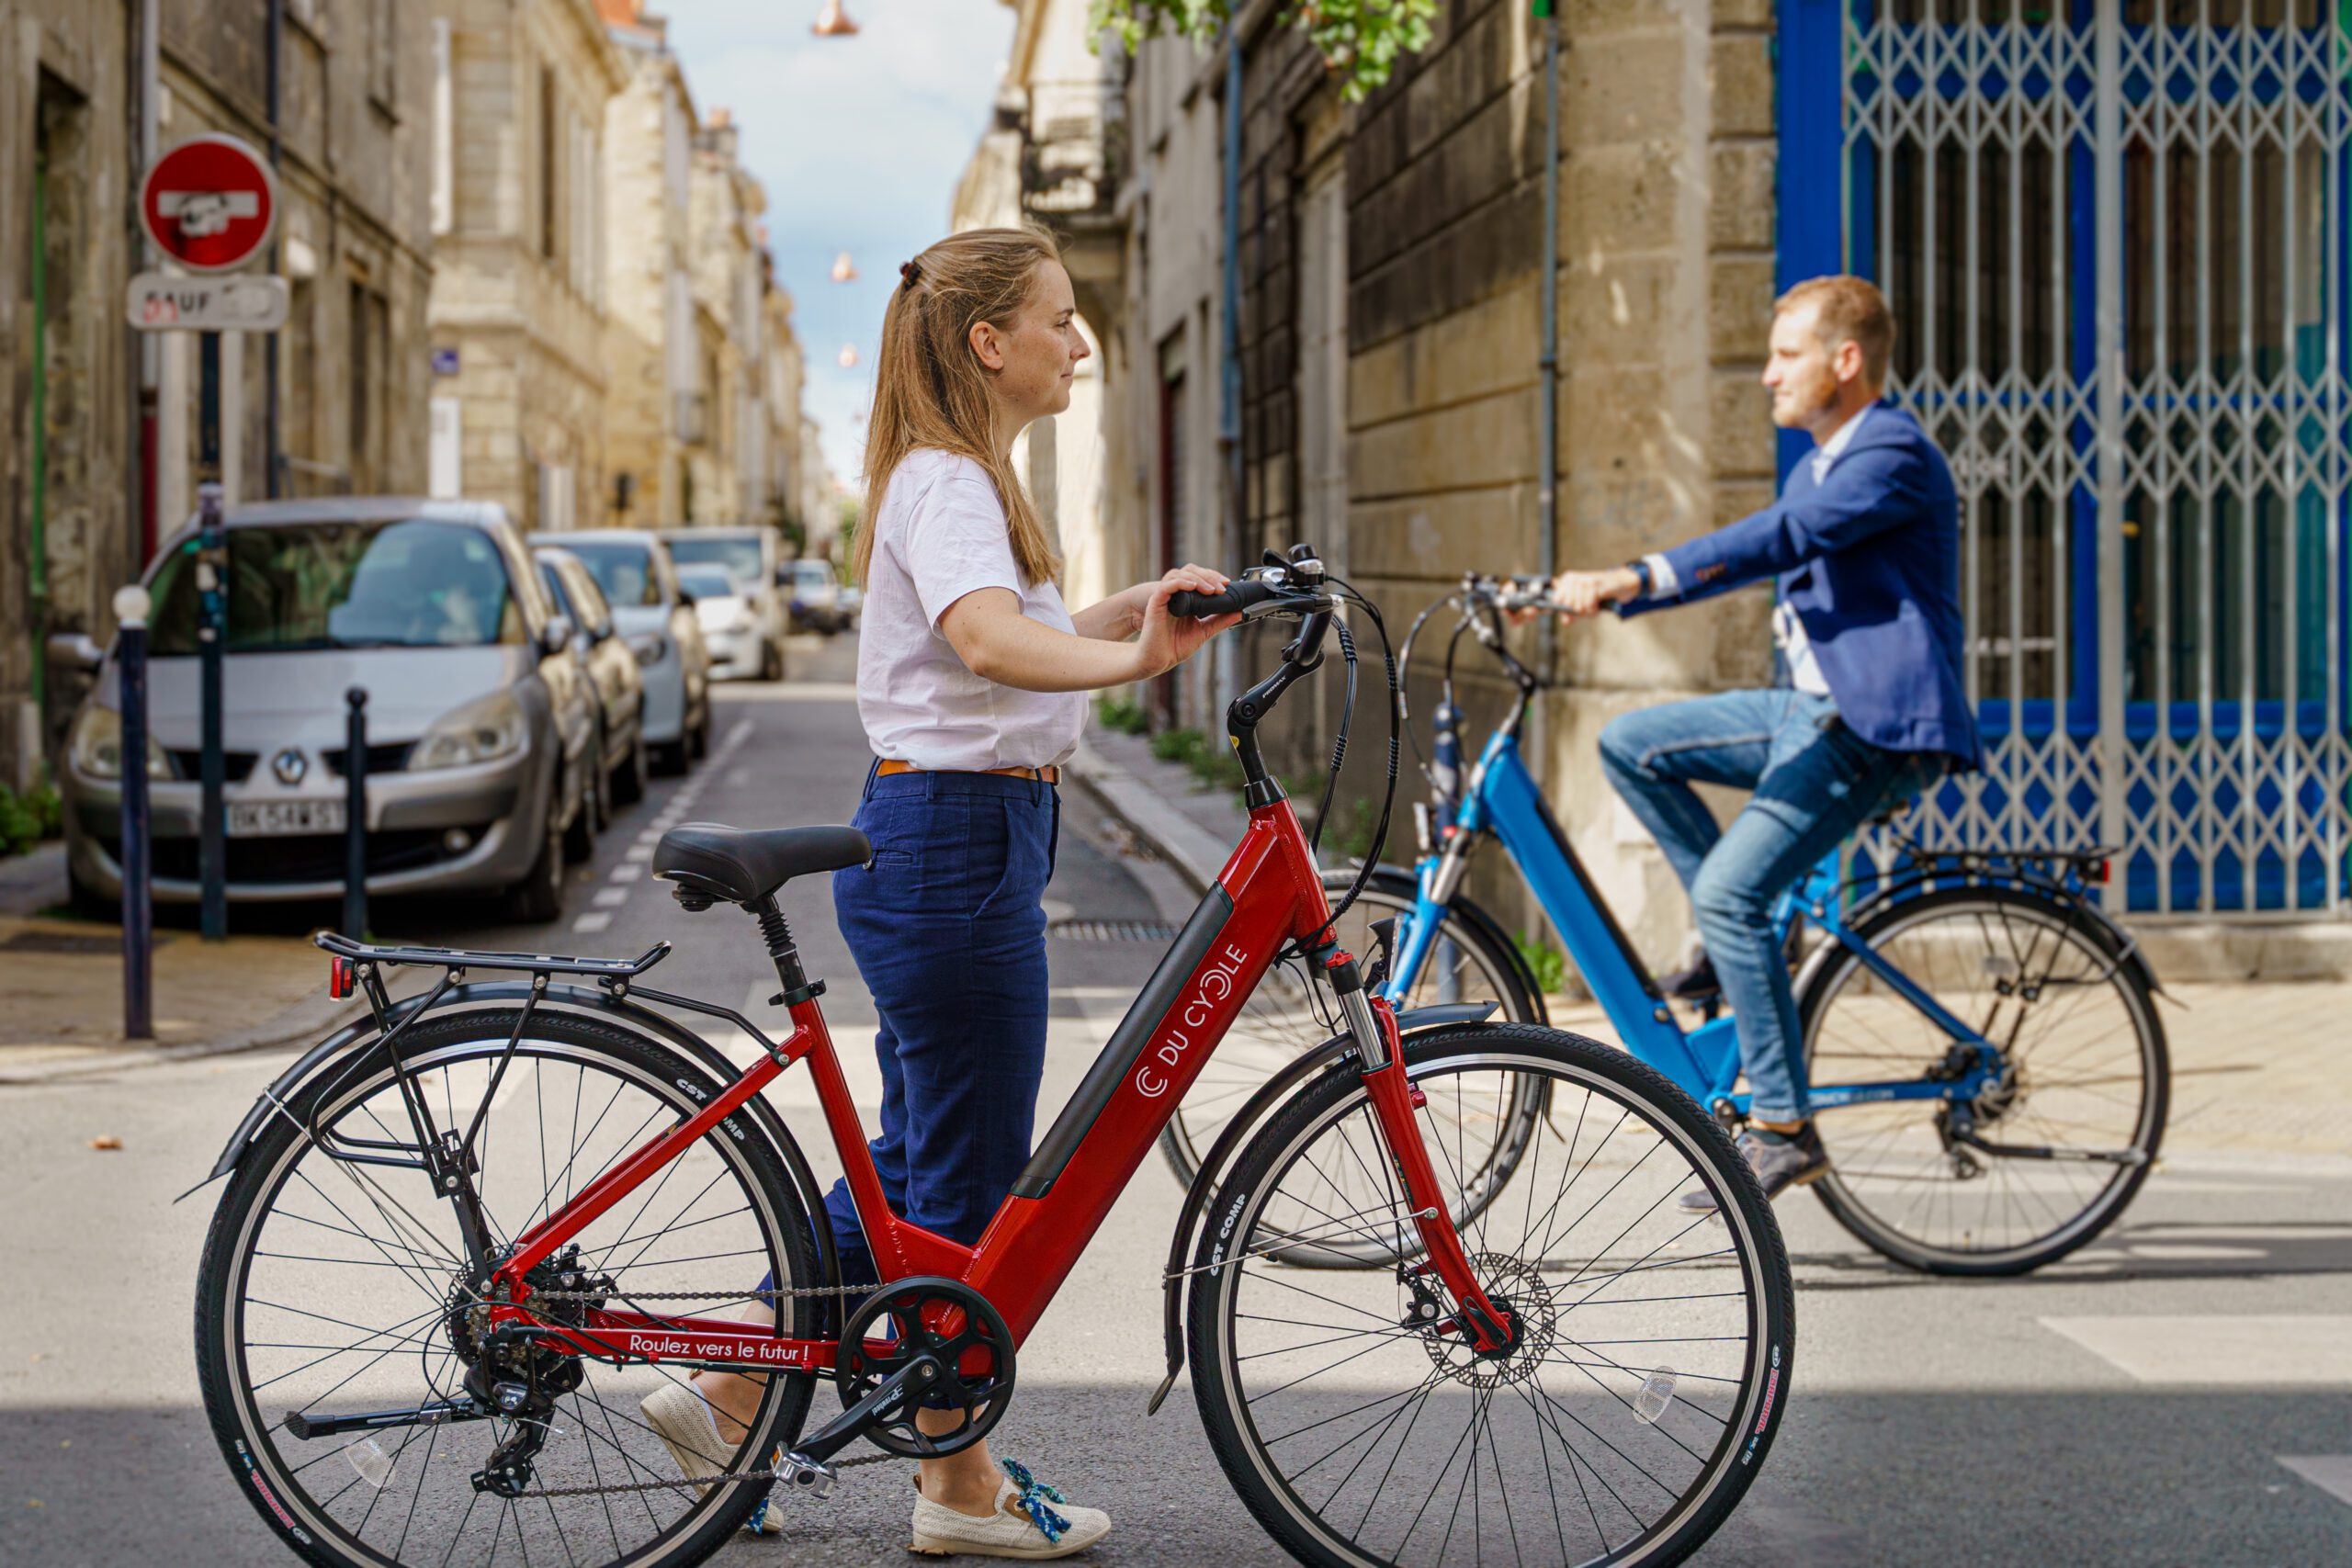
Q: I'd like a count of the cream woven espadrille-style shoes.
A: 2